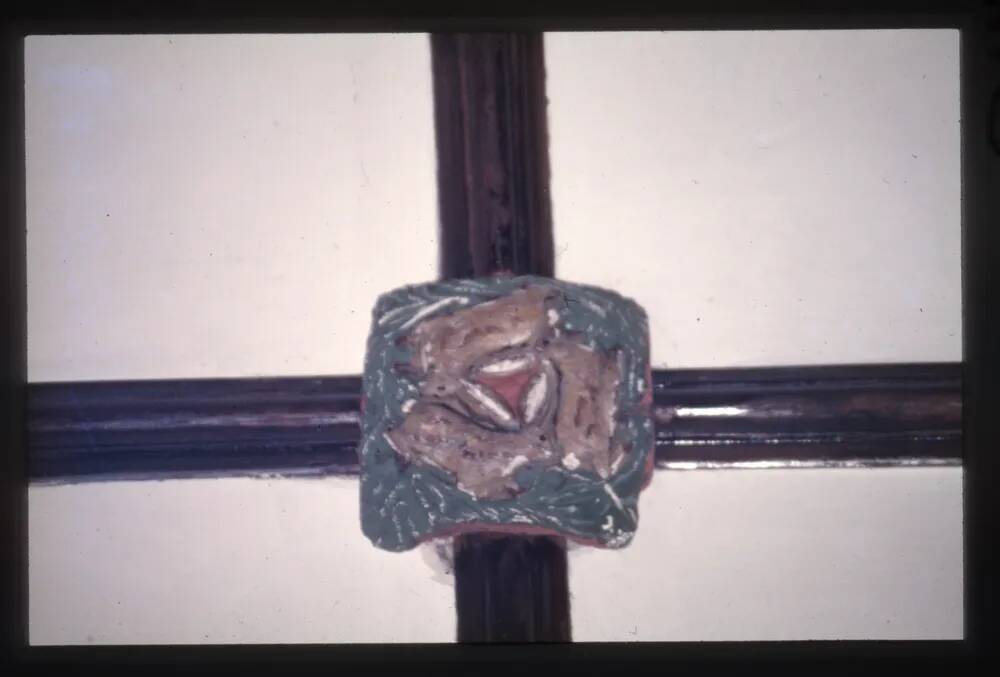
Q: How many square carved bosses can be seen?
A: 1